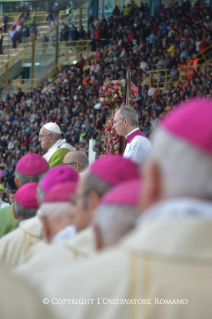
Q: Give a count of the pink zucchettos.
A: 7